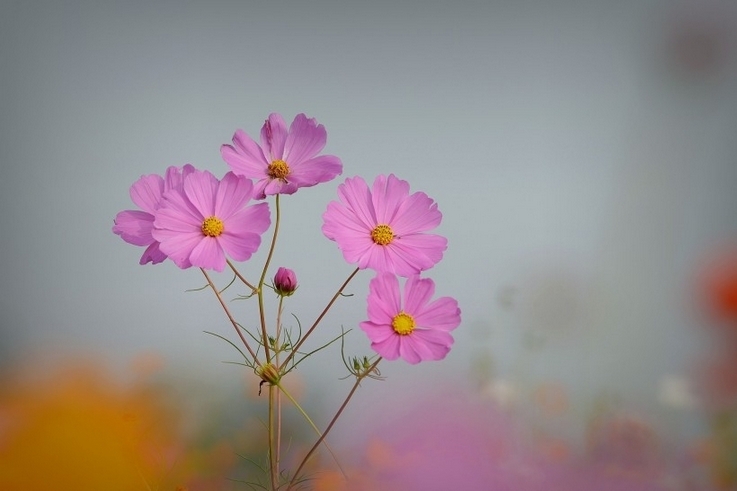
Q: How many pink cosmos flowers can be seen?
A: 5